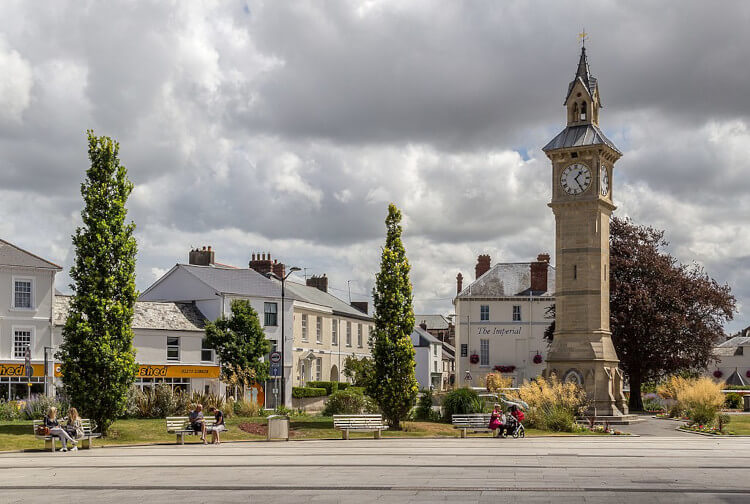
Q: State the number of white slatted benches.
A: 4